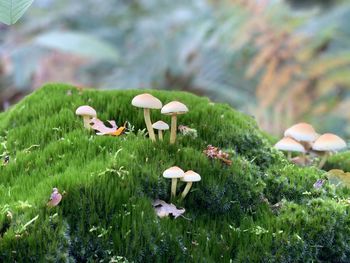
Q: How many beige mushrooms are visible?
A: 9